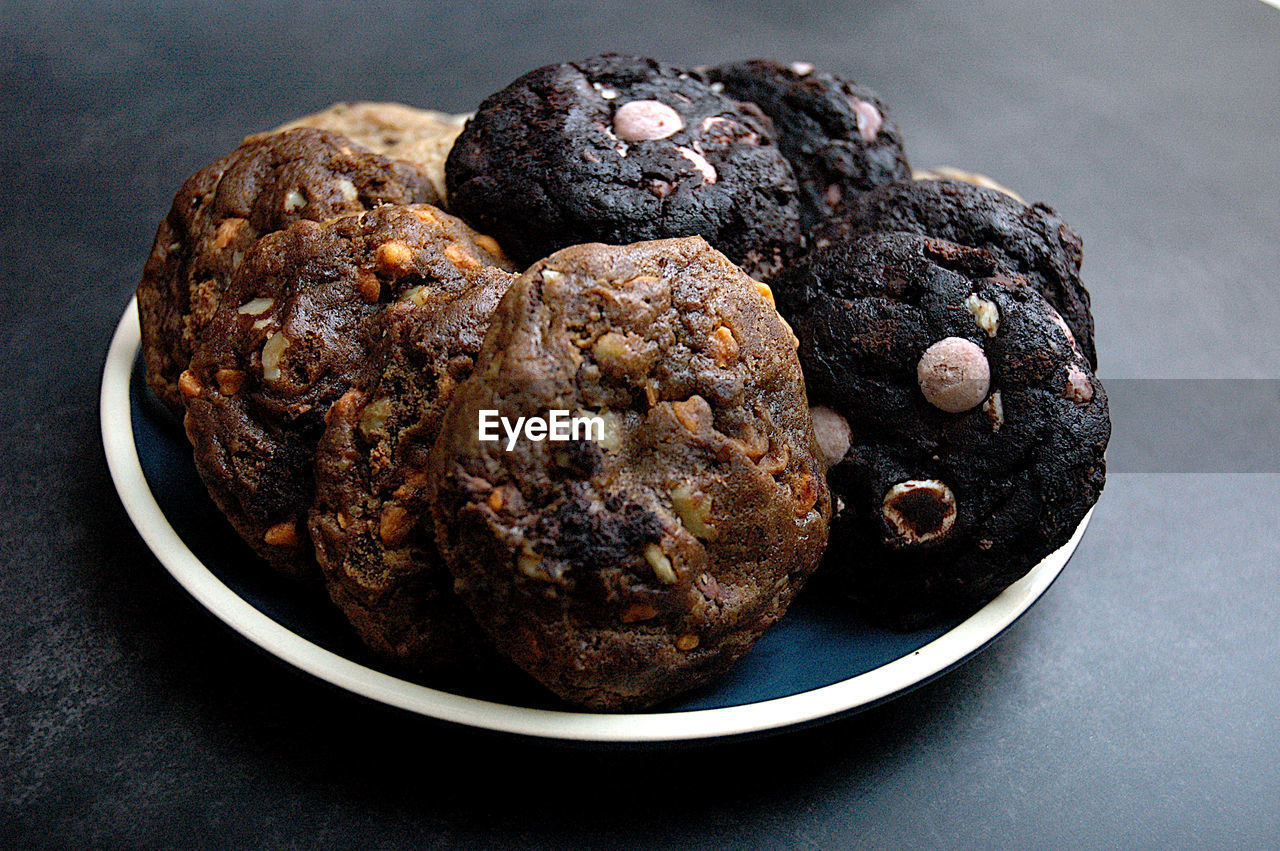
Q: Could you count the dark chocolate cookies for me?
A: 4